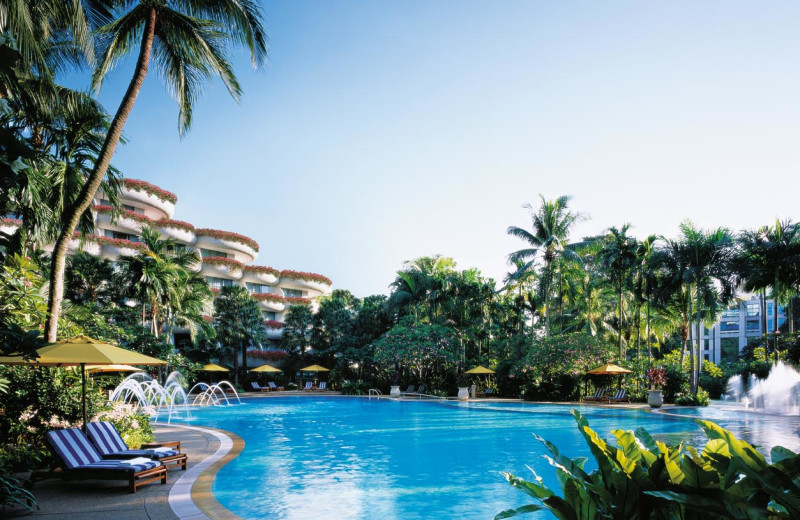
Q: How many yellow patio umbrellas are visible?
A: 7